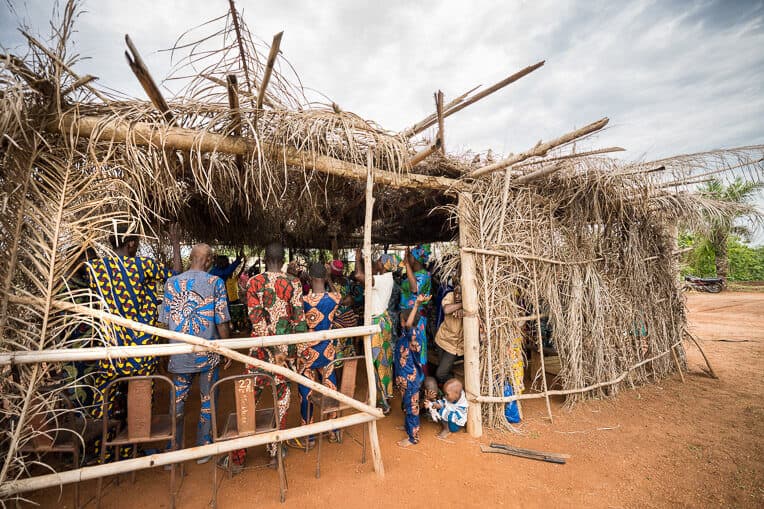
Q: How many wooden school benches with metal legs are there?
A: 4